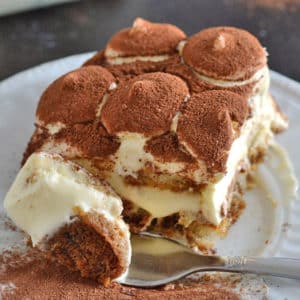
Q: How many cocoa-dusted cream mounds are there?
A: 5